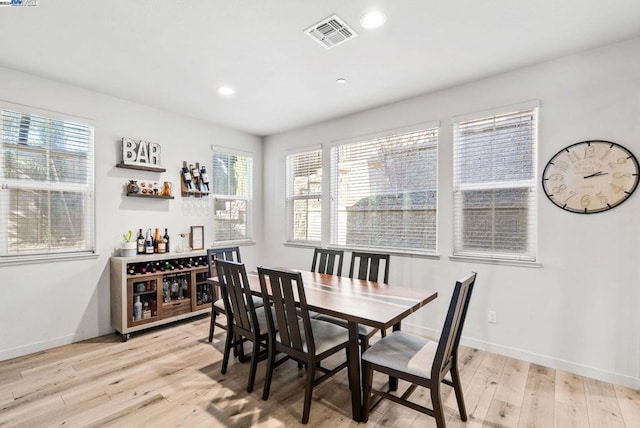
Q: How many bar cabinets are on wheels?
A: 1